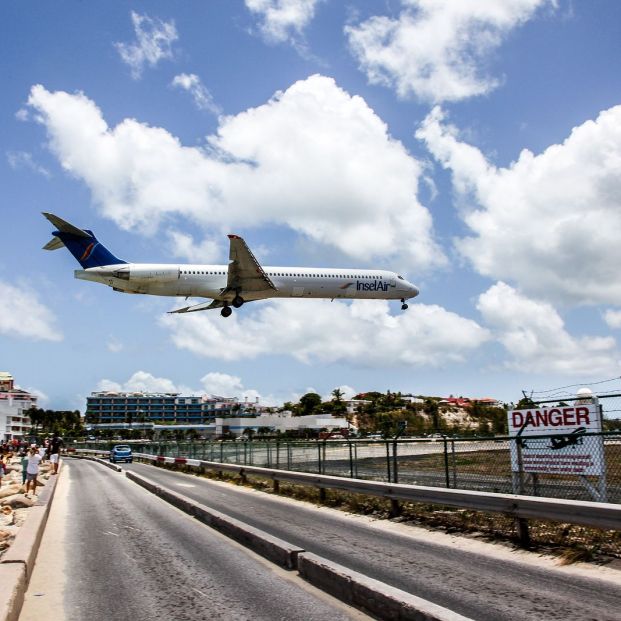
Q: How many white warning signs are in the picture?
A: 1